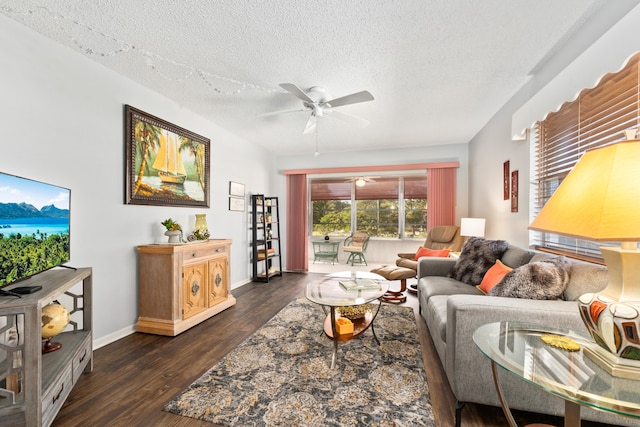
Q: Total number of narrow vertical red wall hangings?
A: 2